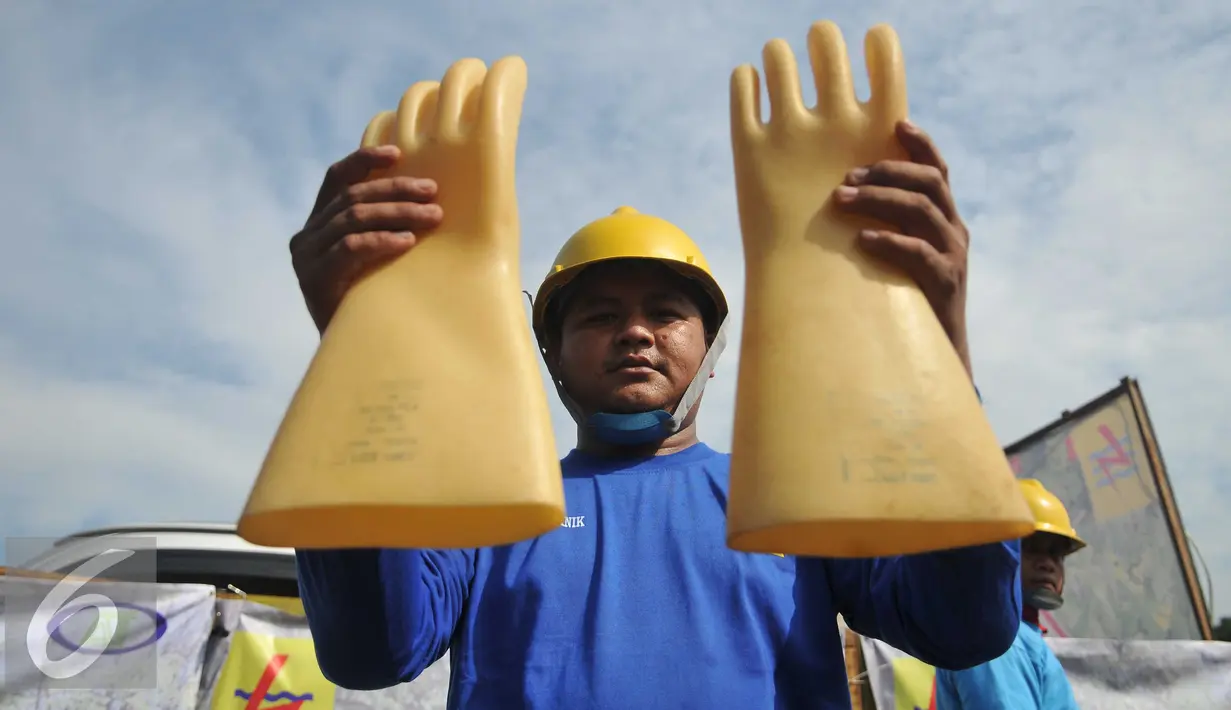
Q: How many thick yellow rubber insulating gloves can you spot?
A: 2